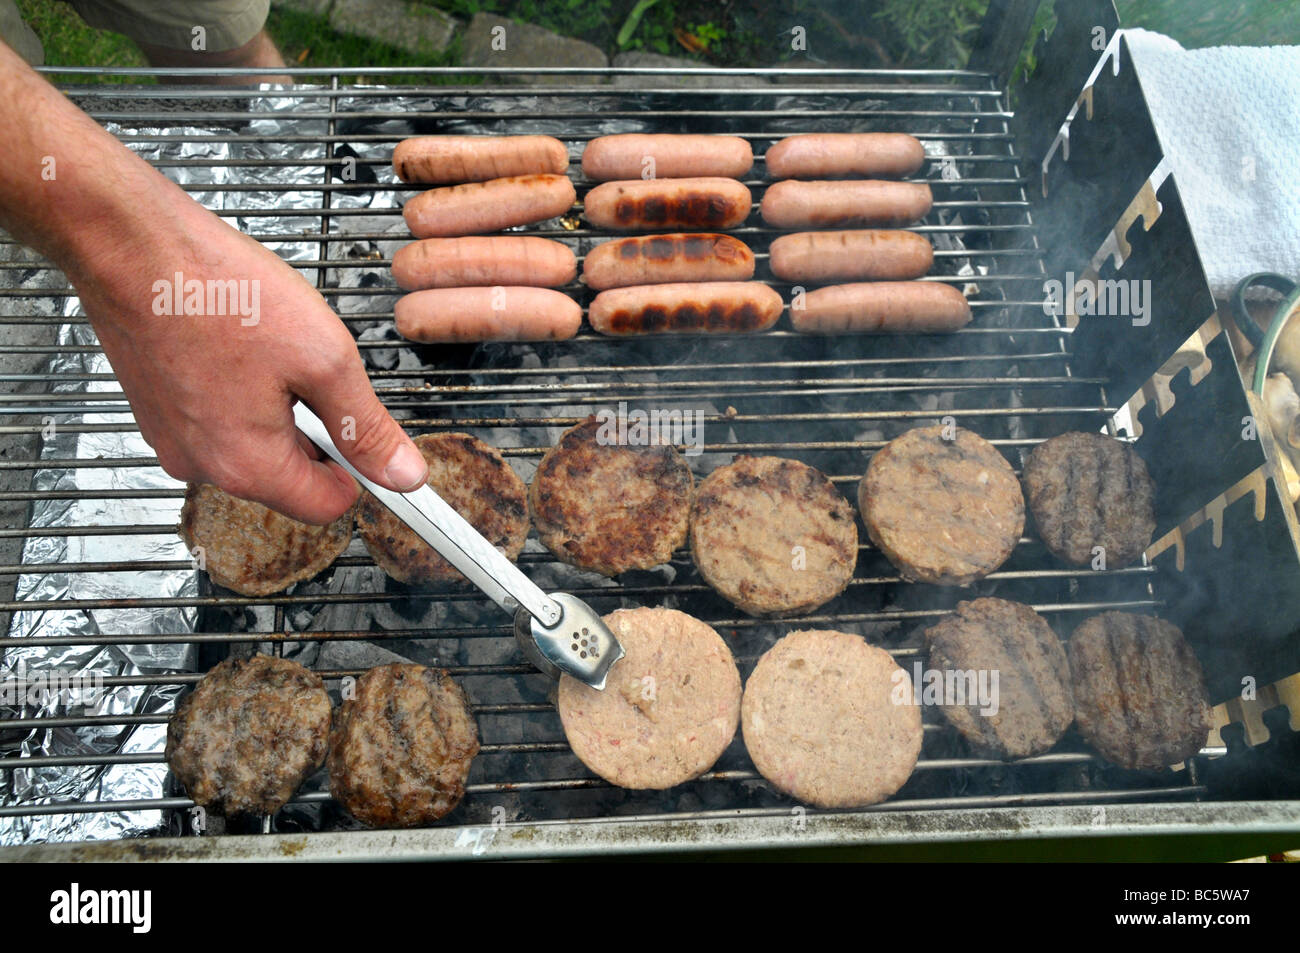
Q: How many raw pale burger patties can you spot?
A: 2